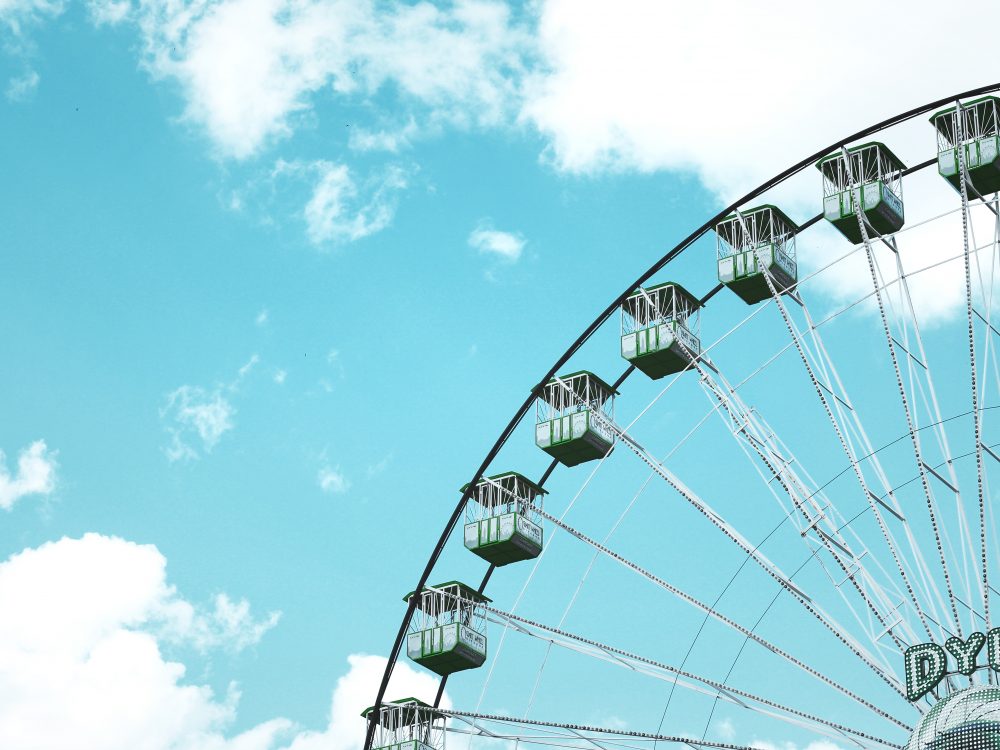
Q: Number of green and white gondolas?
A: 8